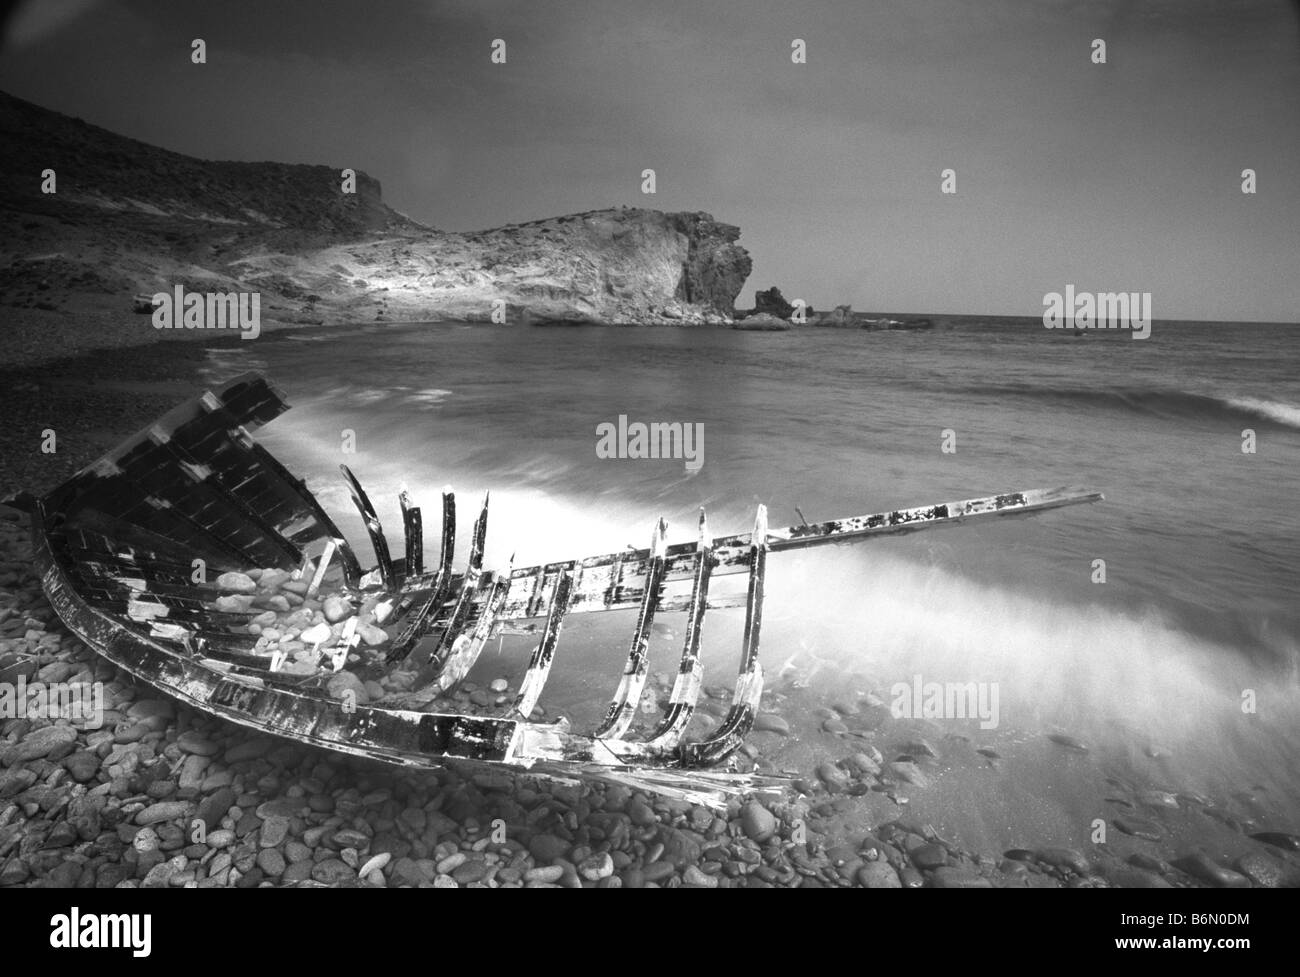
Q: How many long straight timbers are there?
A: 1